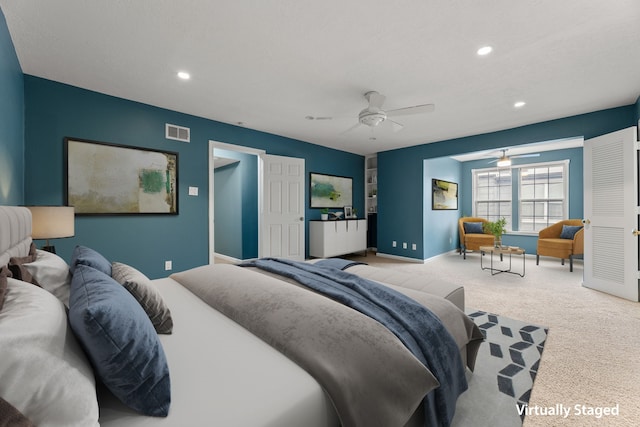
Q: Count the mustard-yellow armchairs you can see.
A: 2